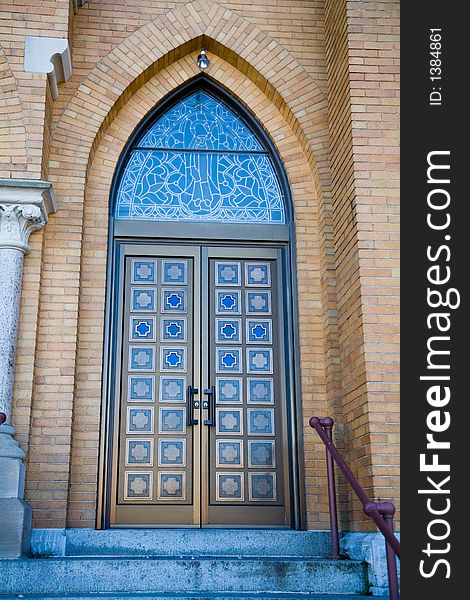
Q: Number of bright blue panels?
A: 8